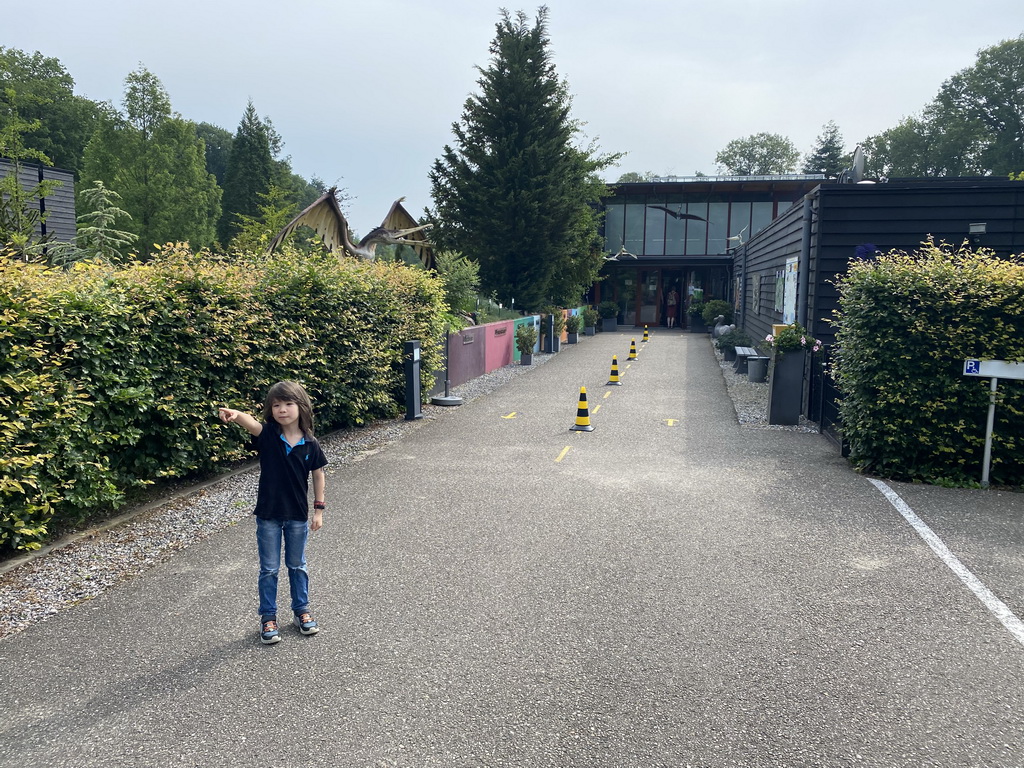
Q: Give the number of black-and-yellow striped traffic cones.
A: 4